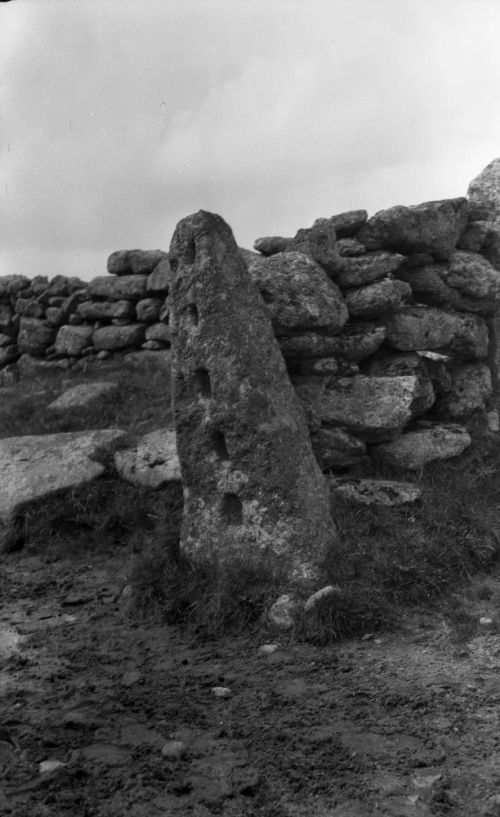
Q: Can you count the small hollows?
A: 5